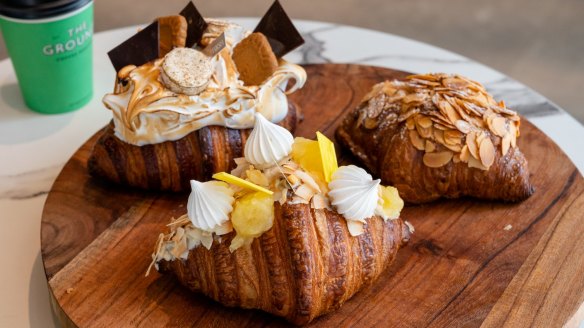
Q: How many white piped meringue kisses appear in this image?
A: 3